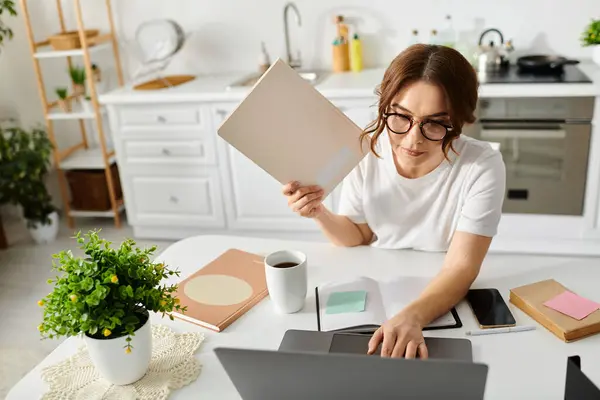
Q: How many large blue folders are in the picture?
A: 0